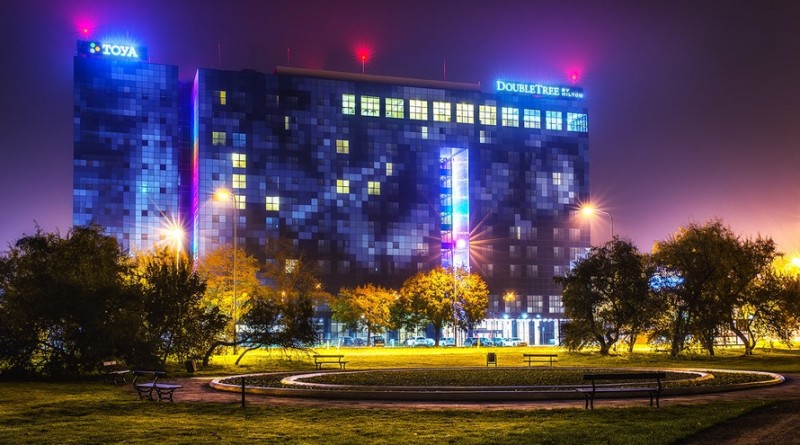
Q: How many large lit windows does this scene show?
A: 11